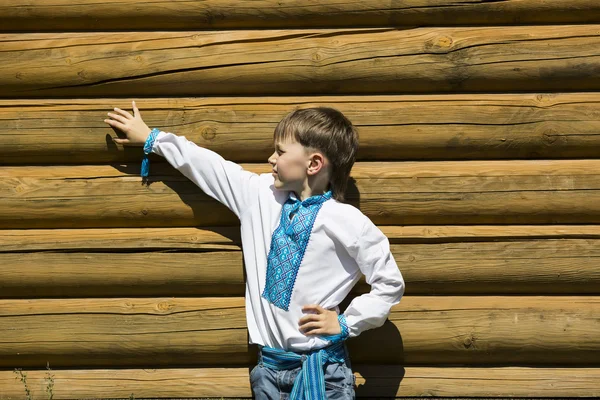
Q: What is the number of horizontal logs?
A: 7